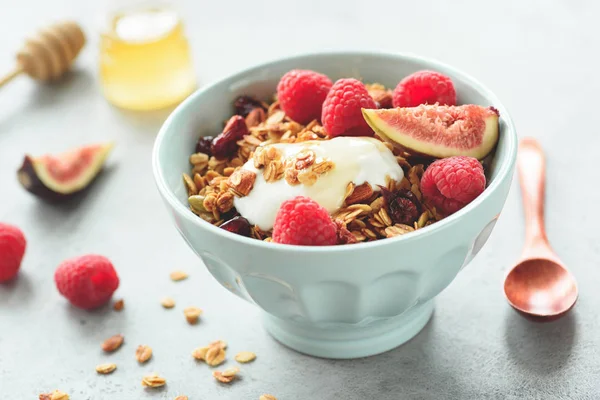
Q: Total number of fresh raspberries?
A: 7